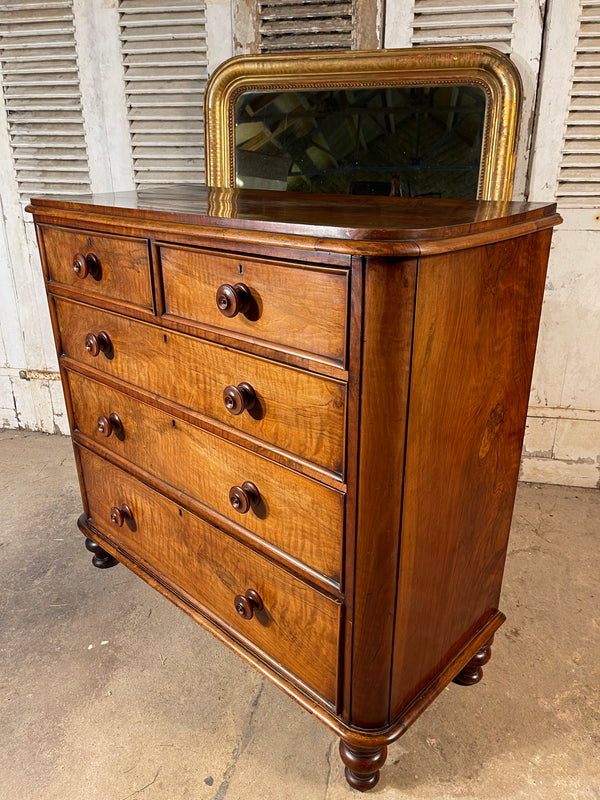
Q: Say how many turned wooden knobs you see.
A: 8